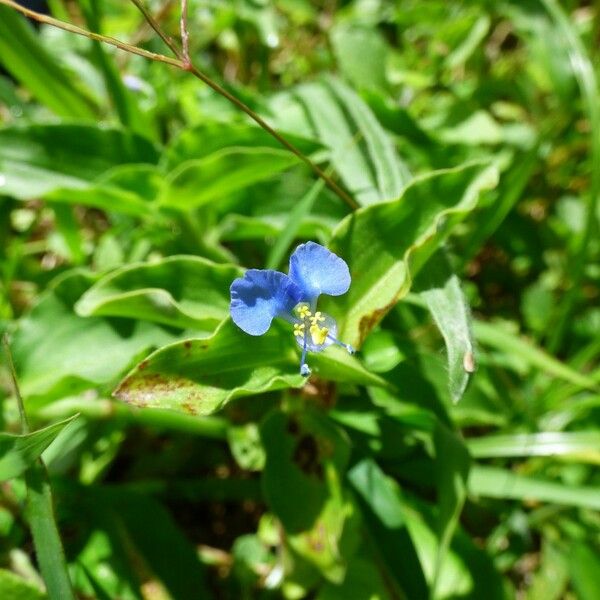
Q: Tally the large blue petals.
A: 2